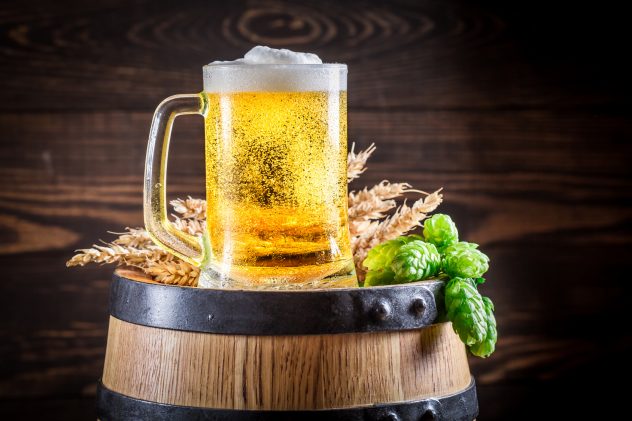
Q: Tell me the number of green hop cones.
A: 6